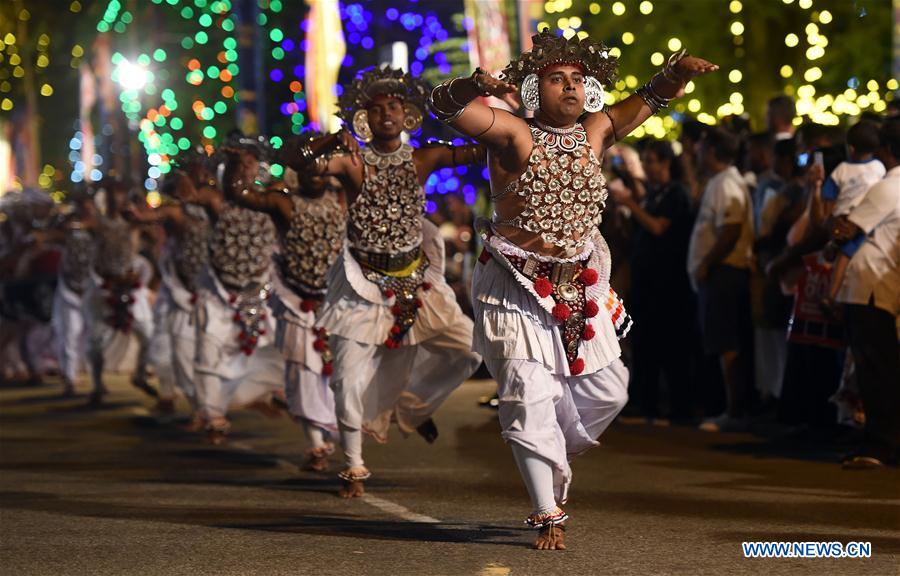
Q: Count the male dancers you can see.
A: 7